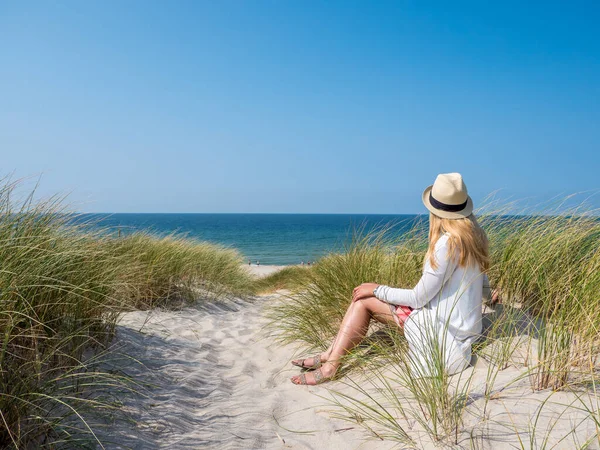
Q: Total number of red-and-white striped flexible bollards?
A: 0